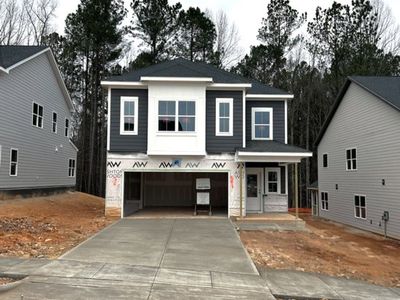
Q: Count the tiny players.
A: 0